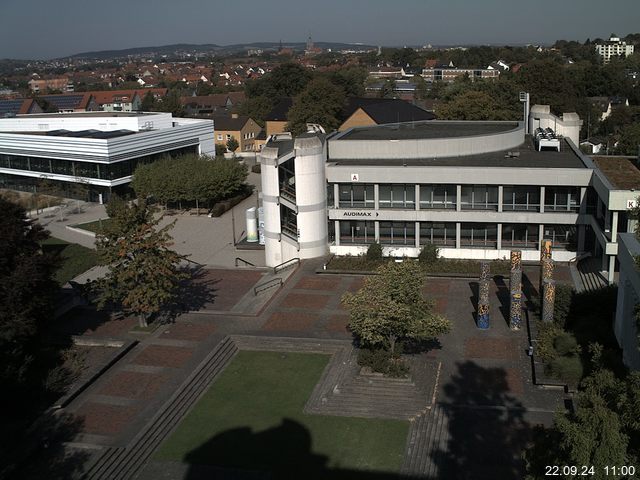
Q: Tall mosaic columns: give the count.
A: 3